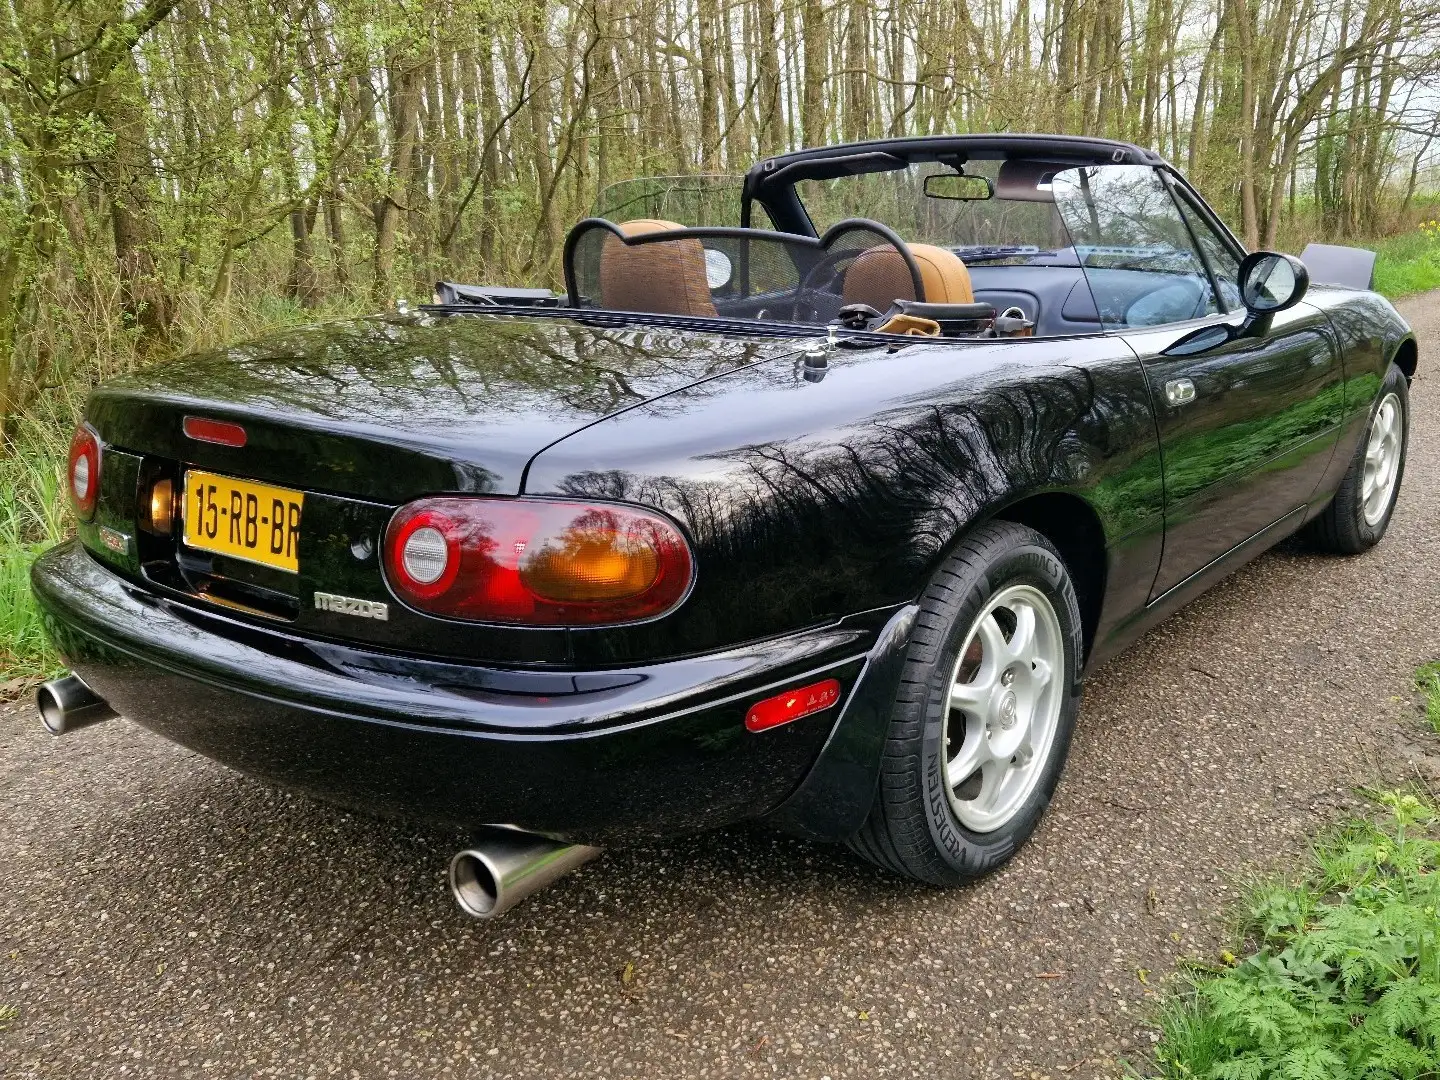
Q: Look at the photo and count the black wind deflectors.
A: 1